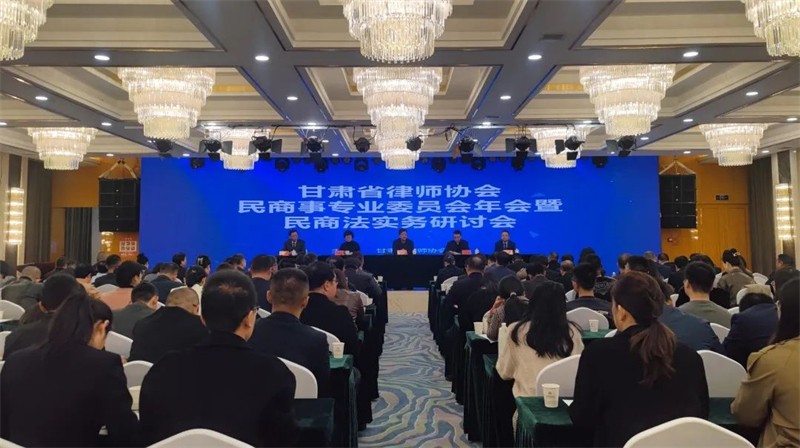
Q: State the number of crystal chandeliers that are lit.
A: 11